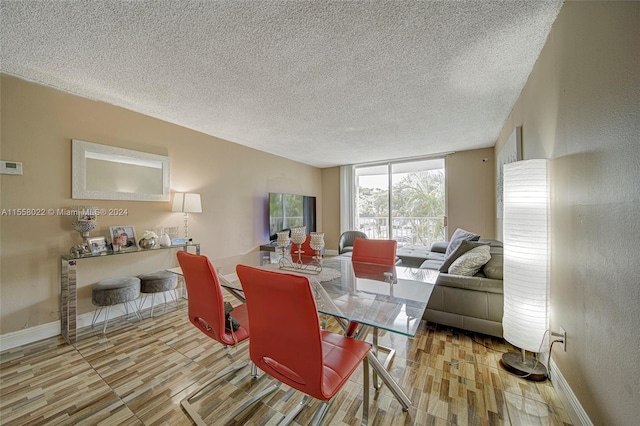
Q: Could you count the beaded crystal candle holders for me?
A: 3